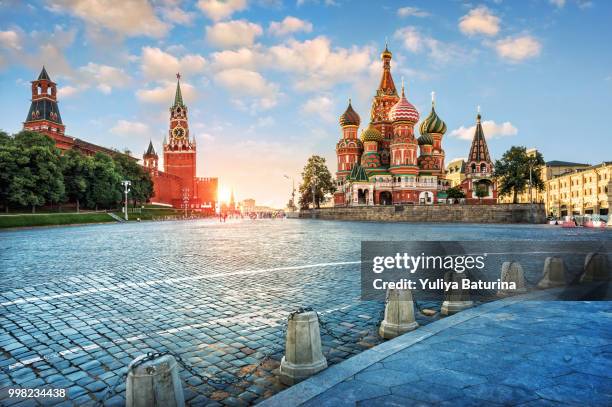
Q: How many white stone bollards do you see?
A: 7